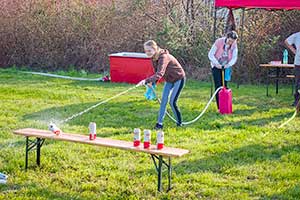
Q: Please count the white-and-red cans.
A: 5